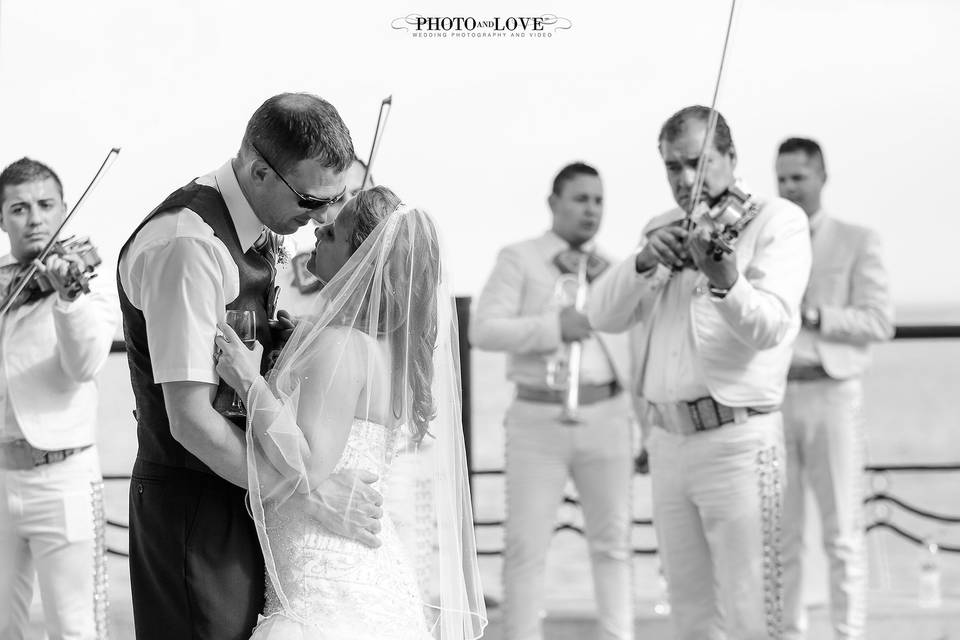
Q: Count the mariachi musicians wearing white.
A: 5